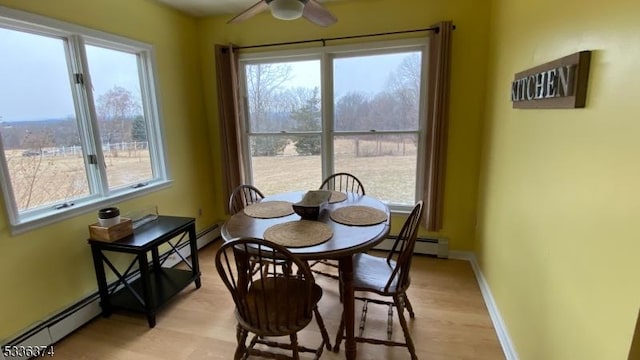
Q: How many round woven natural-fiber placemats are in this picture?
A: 4